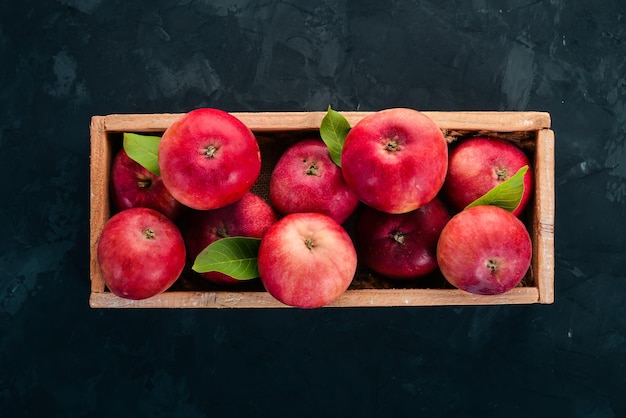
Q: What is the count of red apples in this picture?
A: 10